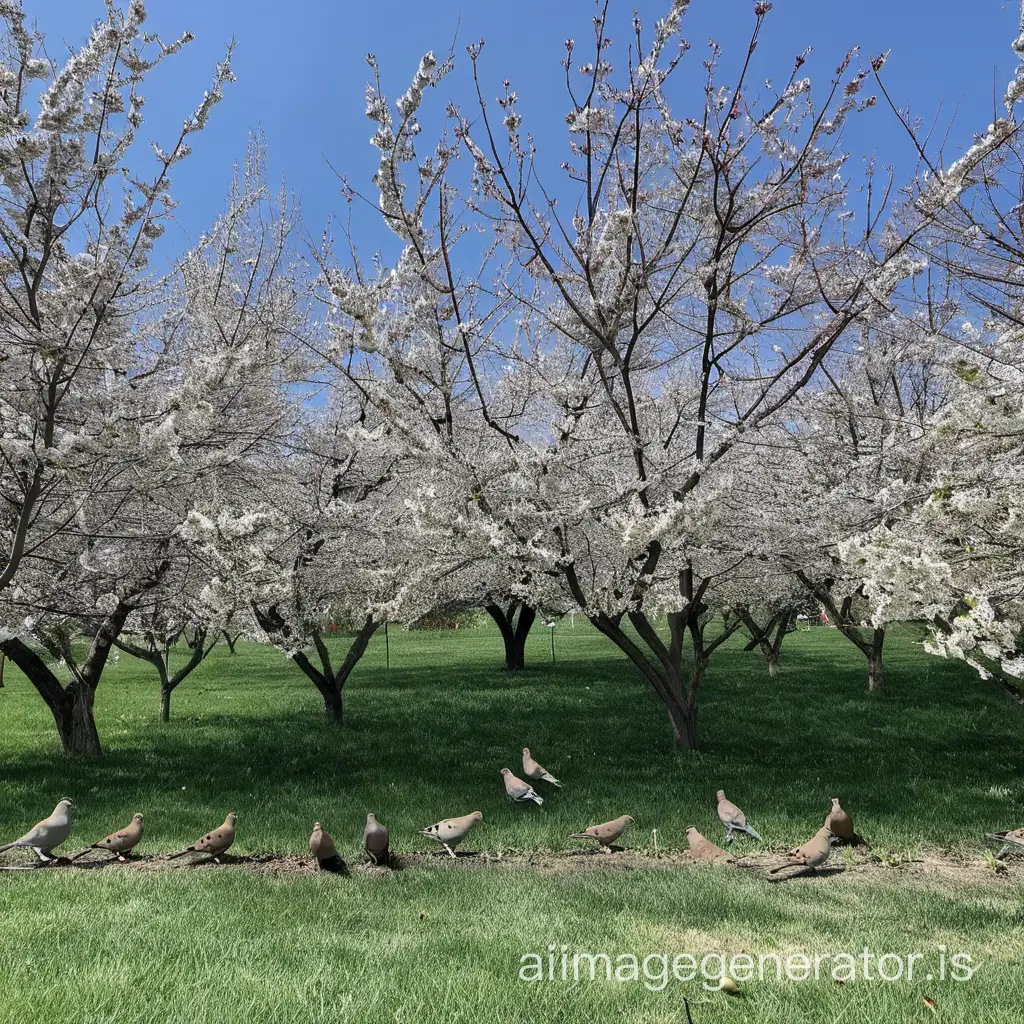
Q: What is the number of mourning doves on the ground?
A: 14